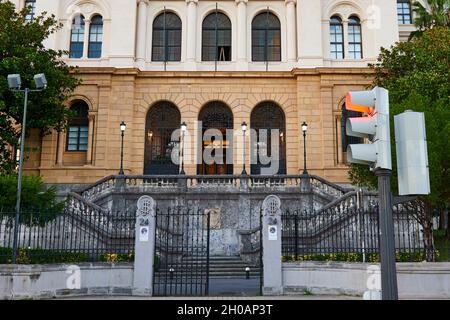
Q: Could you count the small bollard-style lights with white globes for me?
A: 2